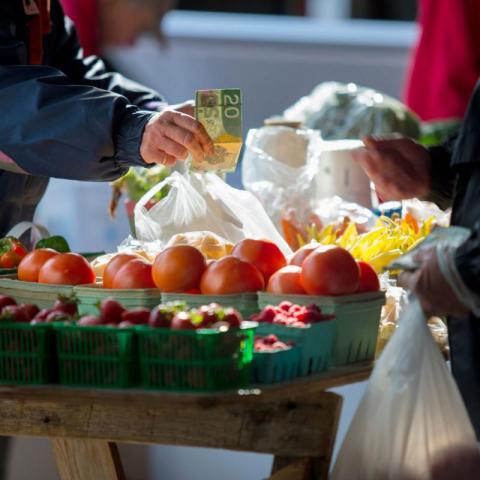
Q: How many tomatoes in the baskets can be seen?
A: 11